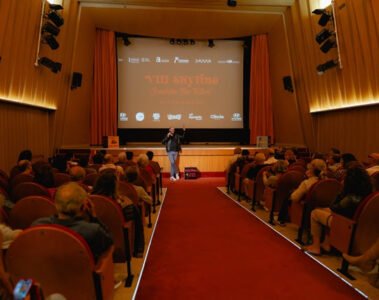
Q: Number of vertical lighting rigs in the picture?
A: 2